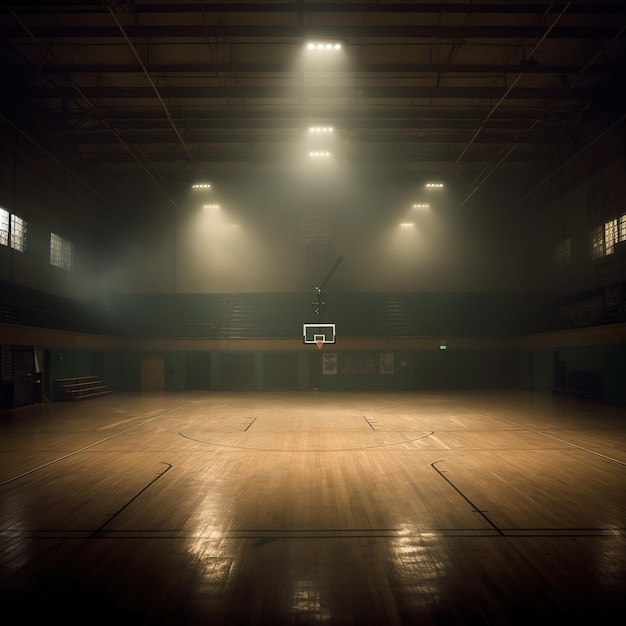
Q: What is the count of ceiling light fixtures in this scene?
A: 8